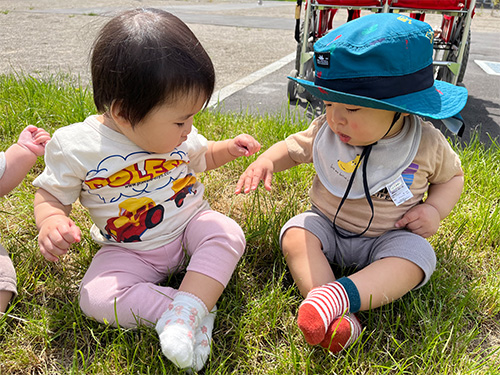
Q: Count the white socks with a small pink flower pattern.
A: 2